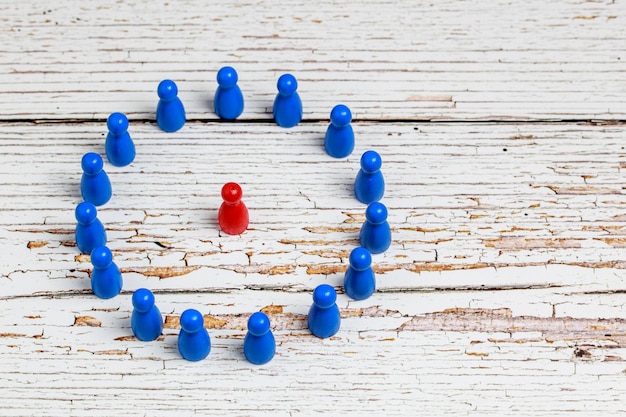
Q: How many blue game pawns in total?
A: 15